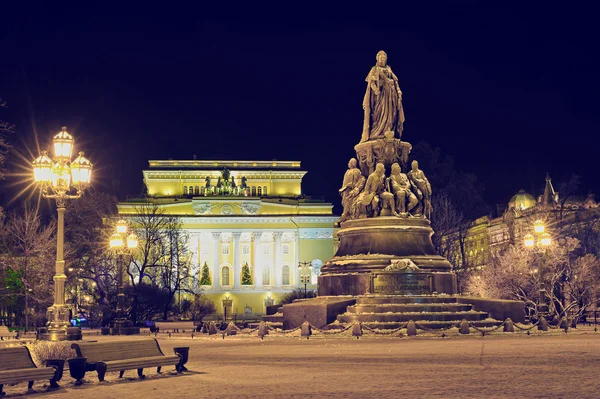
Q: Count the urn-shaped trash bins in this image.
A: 3